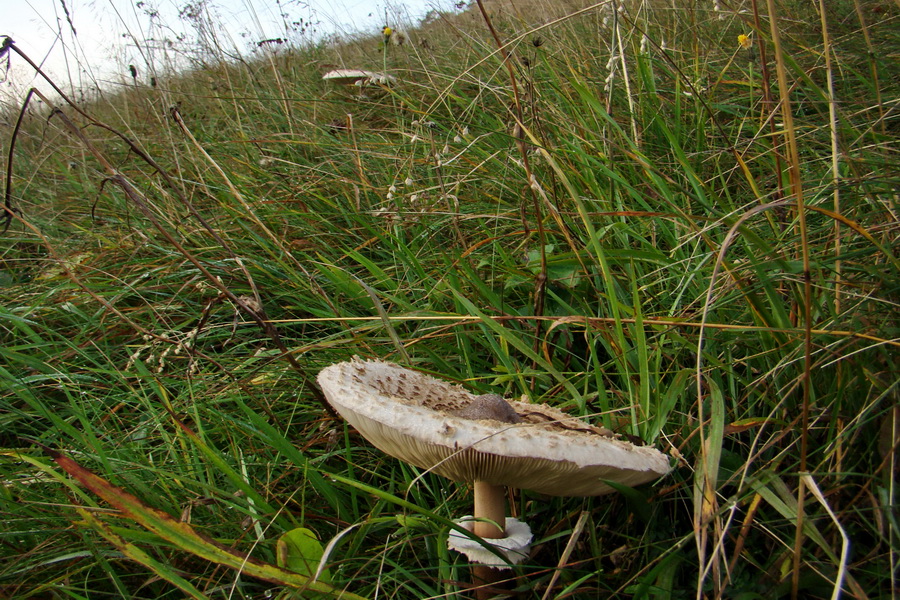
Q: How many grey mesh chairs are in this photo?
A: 0